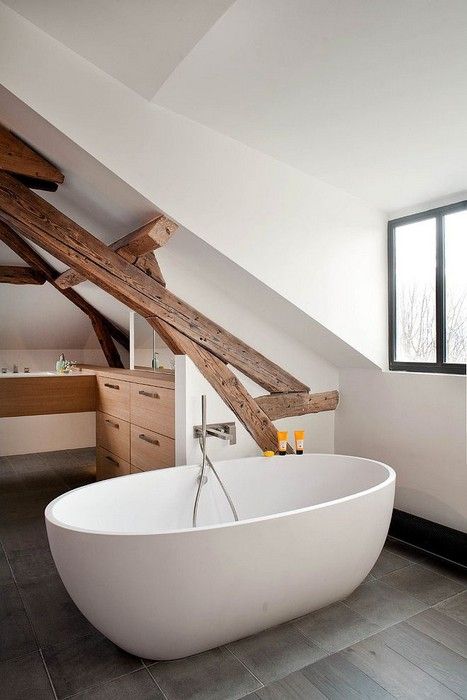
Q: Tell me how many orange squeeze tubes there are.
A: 2